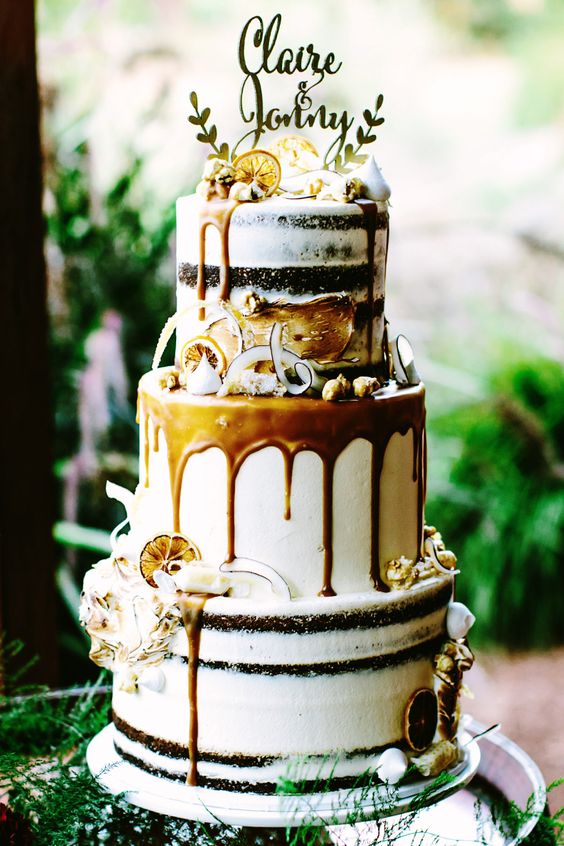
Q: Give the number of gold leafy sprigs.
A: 2